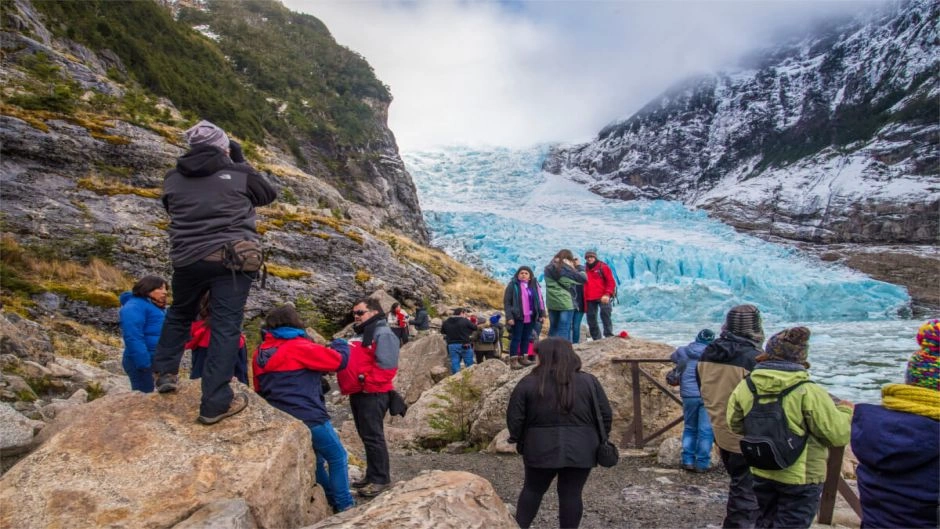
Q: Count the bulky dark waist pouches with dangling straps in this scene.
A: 1